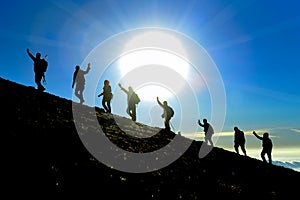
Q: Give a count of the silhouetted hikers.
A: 8